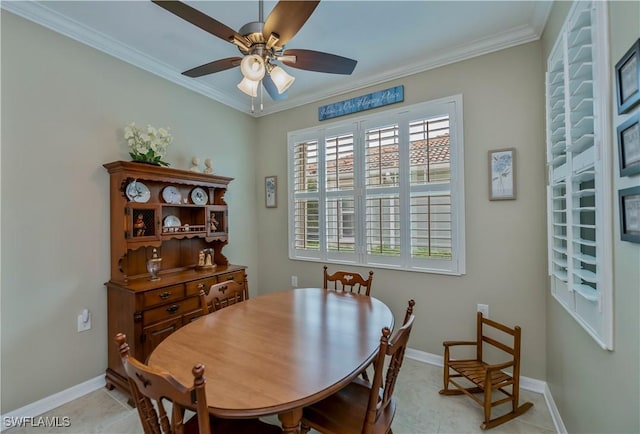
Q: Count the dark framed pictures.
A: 3